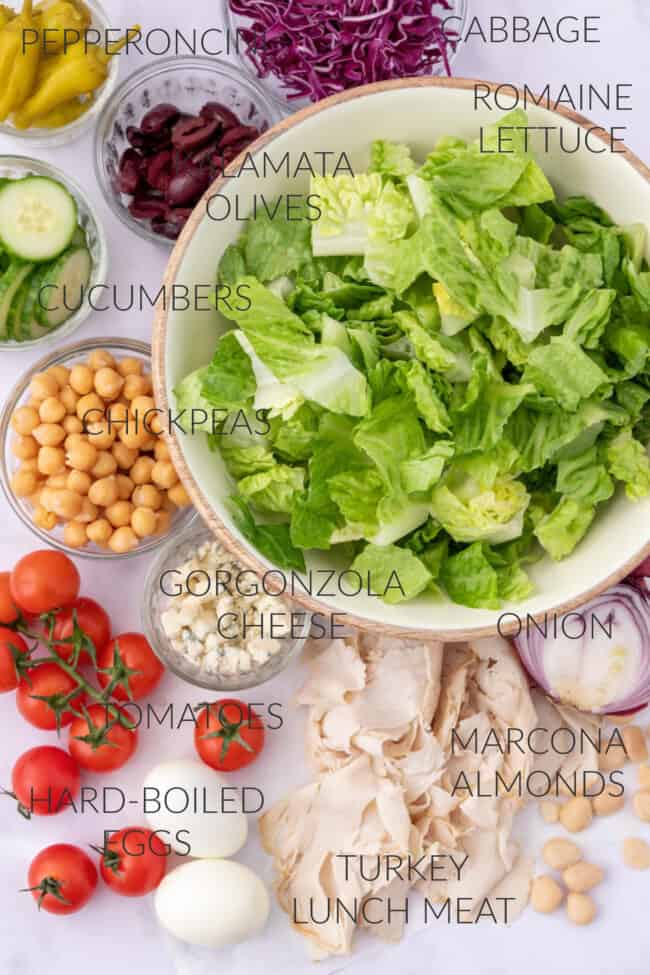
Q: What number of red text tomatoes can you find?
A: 11